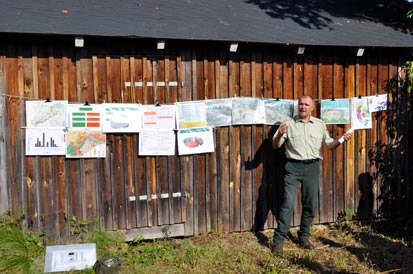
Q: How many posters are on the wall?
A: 15